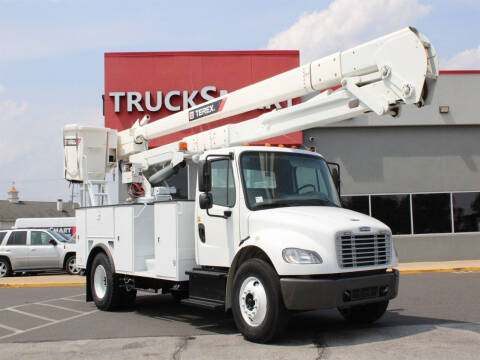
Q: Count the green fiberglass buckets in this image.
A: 0